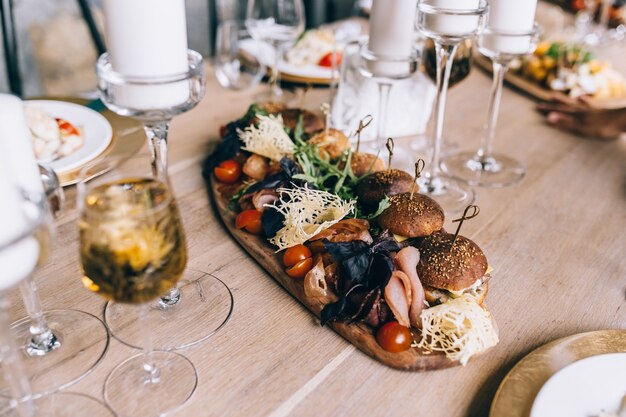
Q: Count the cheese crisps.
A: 3